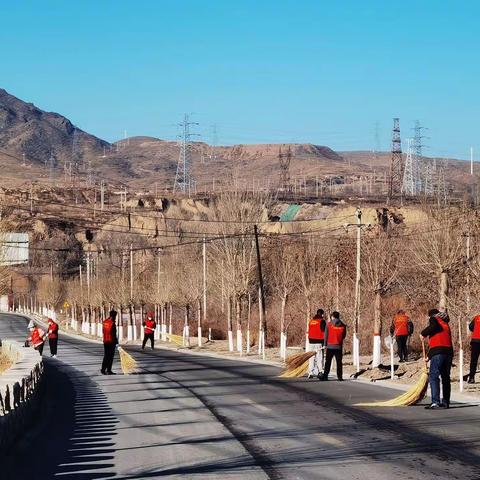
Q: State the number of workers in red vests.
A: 9